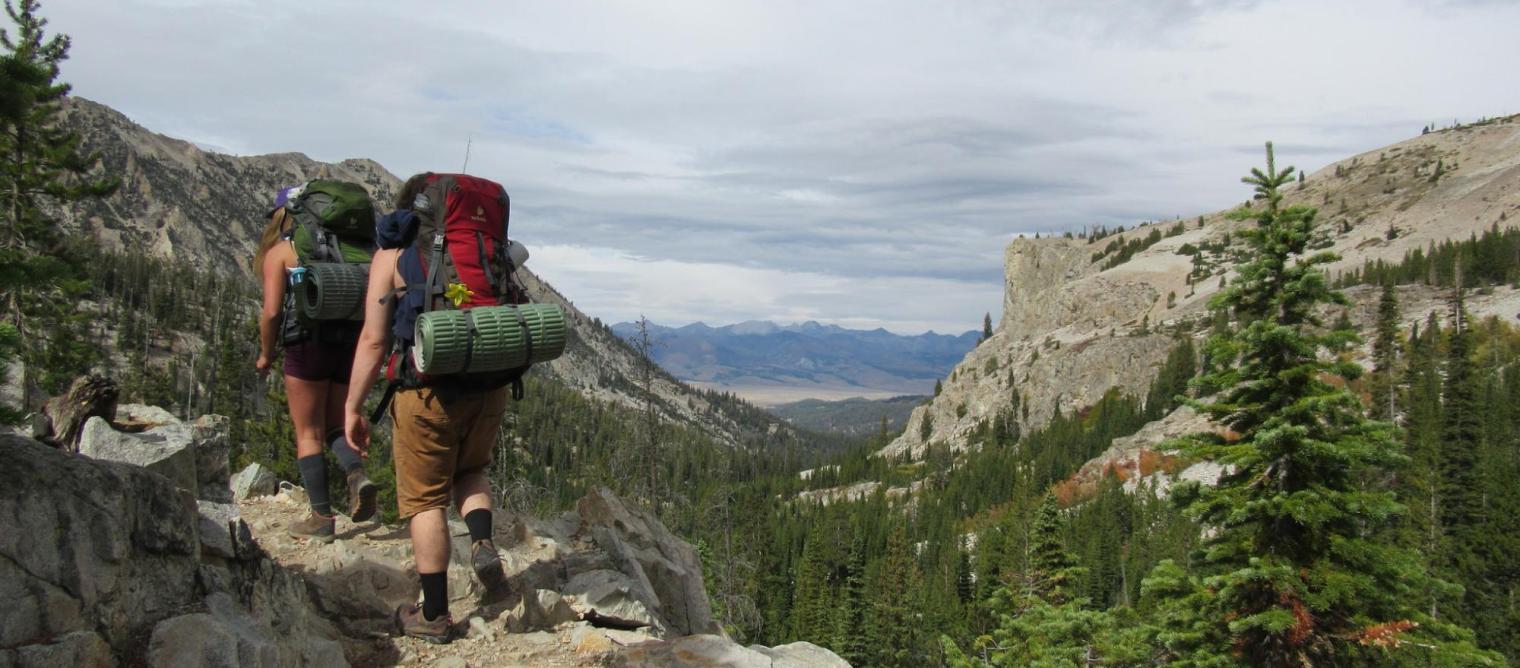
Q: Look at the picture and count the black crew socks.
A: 2